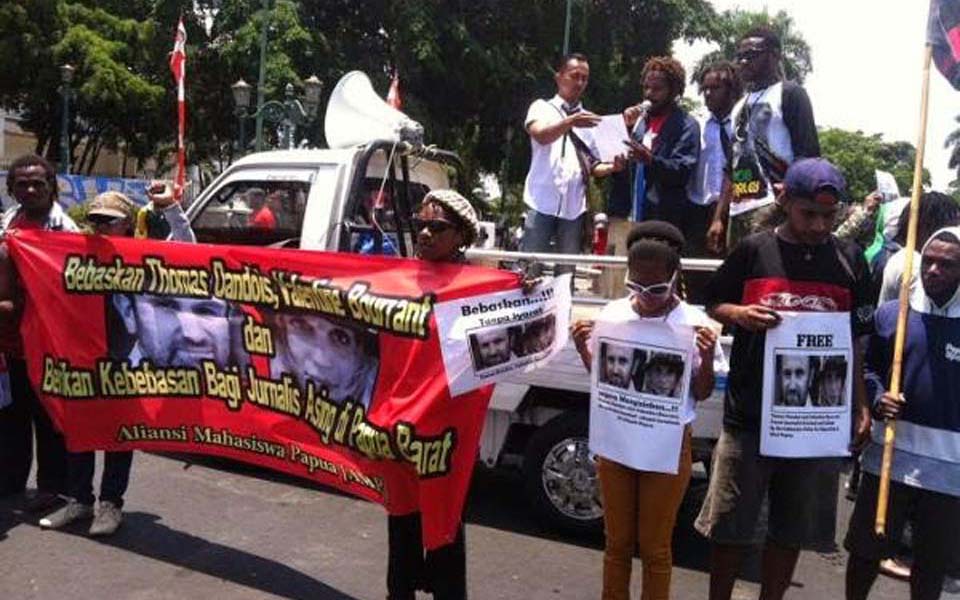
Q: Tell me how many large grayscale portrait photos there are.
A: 2